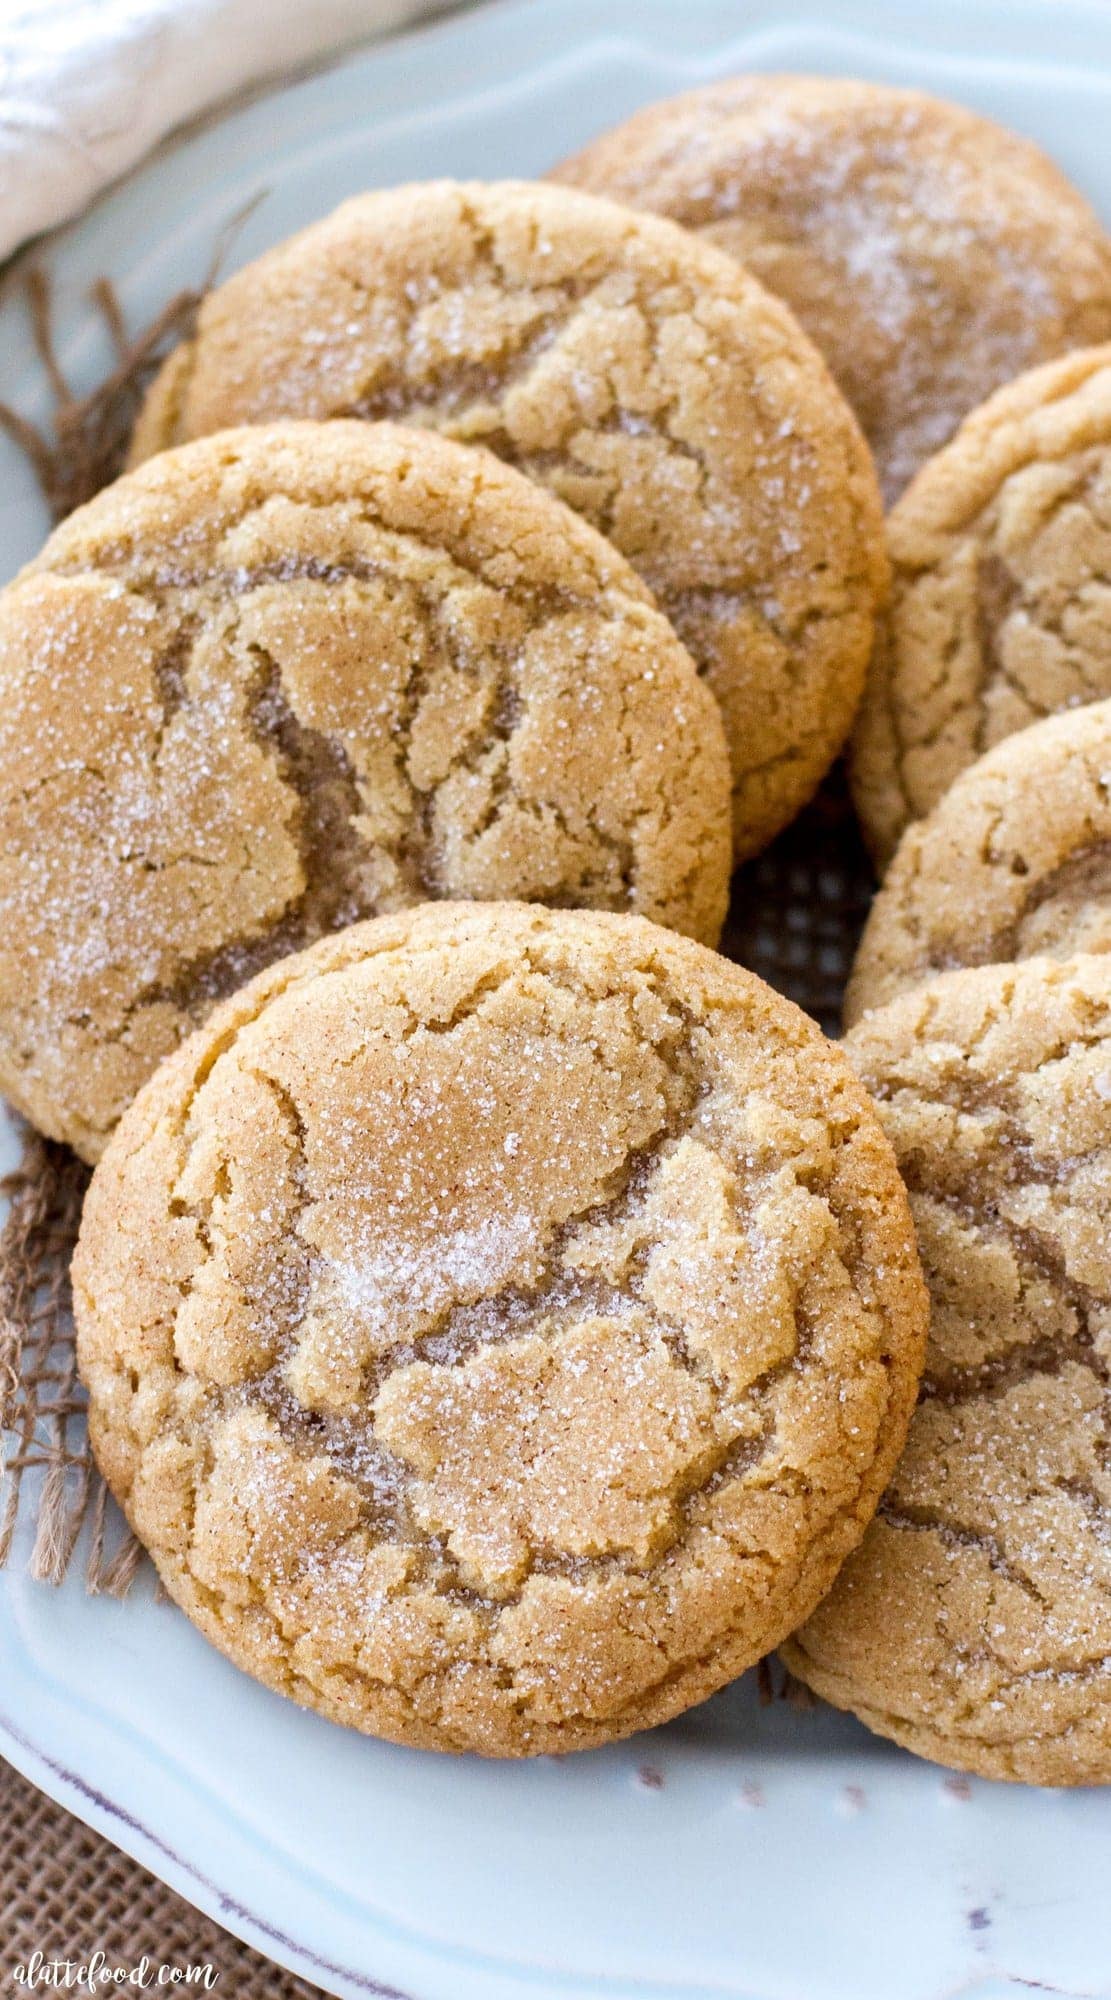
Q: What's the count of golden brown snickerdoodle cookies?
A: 7